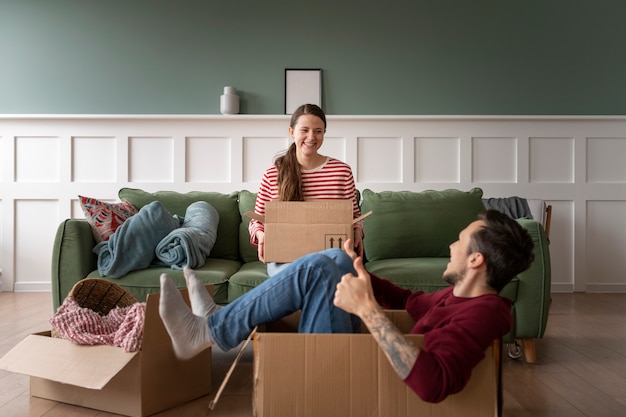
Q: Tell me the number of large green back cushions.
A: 3